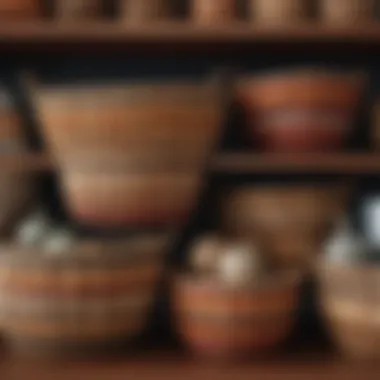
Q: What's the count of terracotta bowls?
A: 2